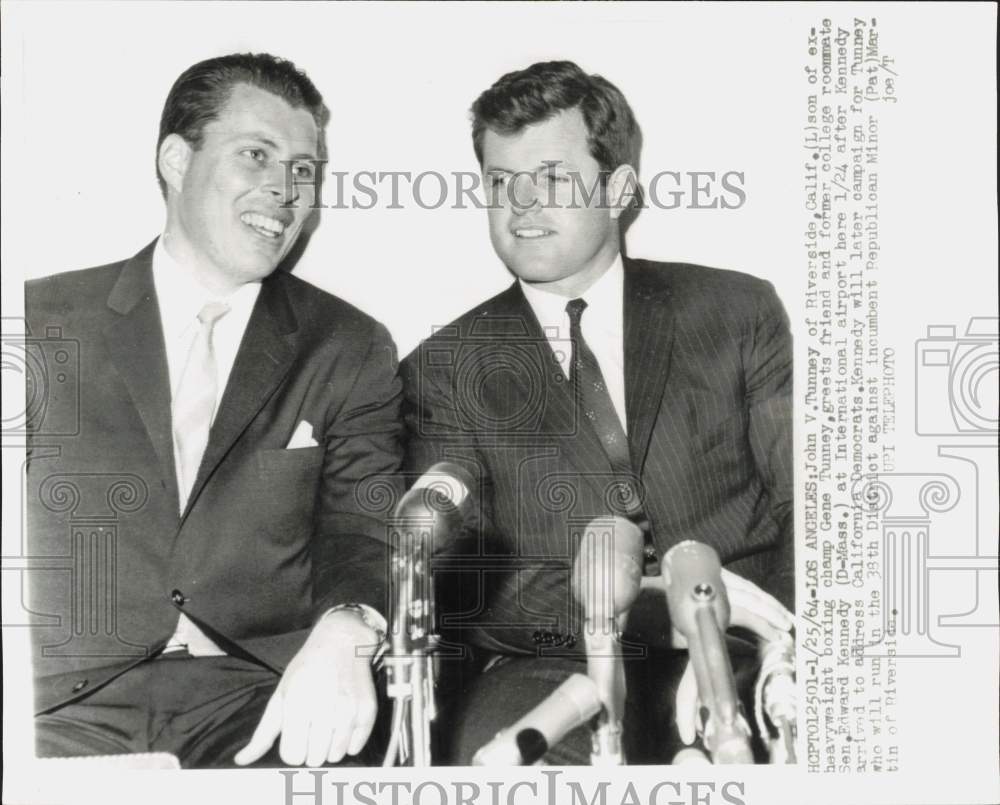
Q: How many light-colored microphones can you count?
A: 3